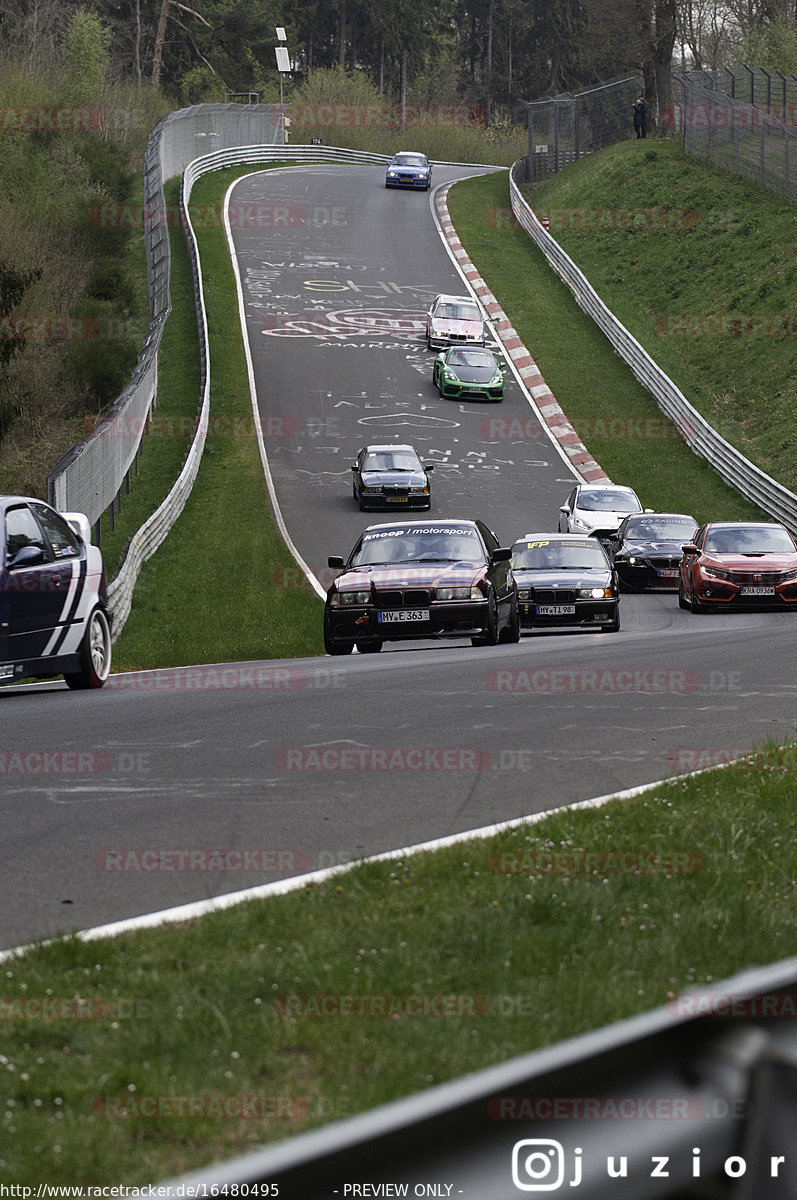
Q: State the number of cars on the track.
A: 10